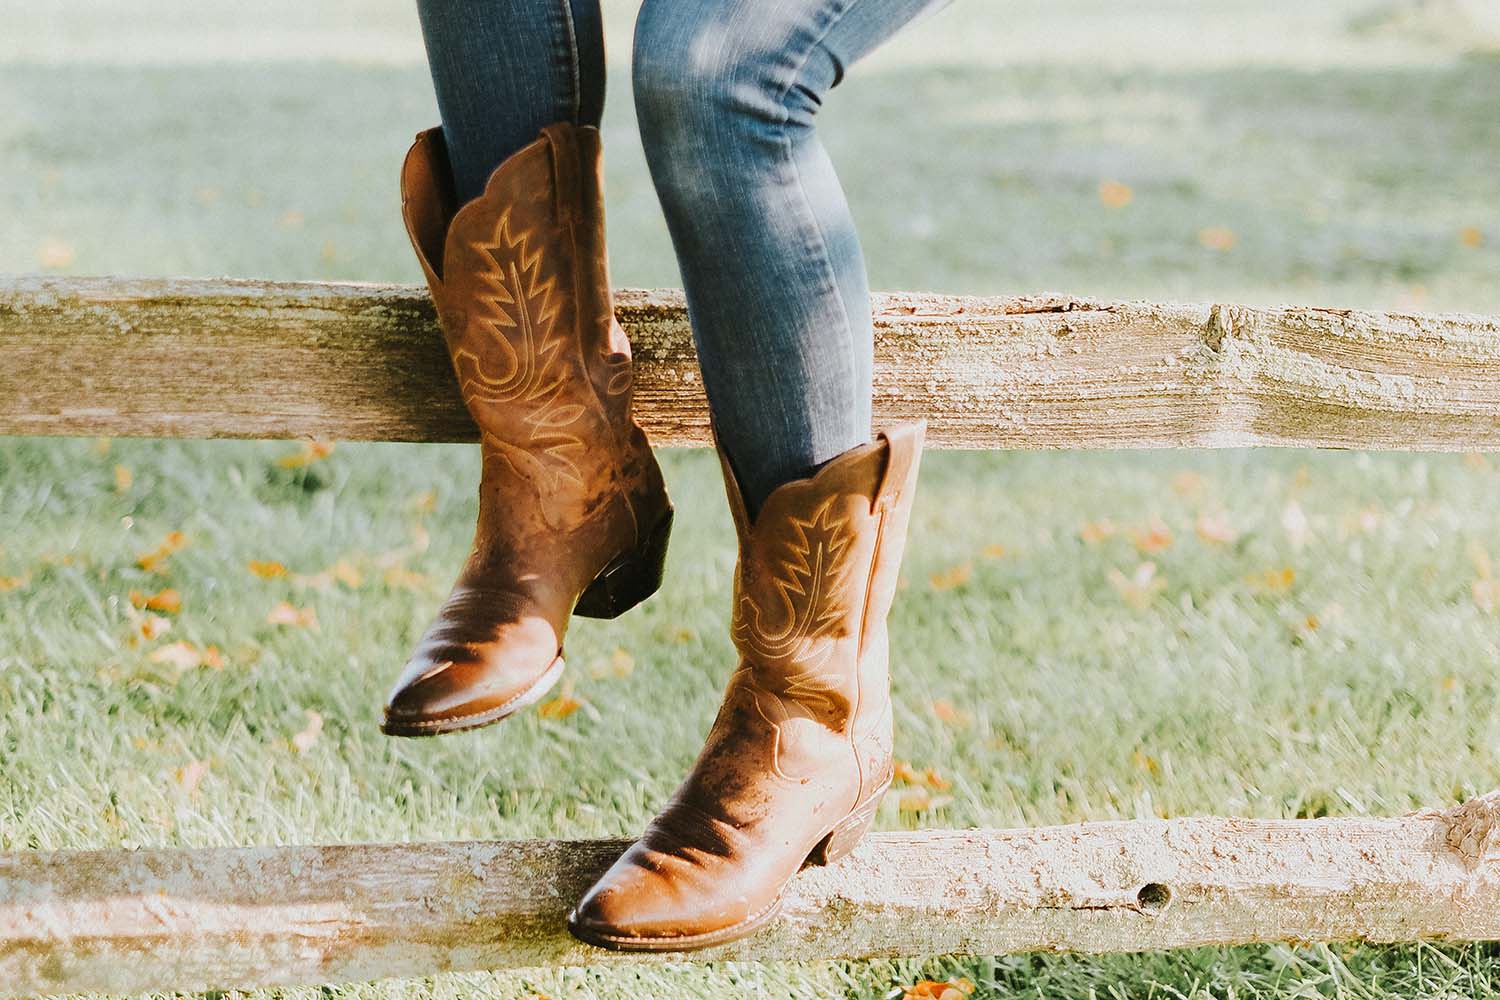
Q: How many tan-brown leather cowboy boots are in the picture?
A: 2